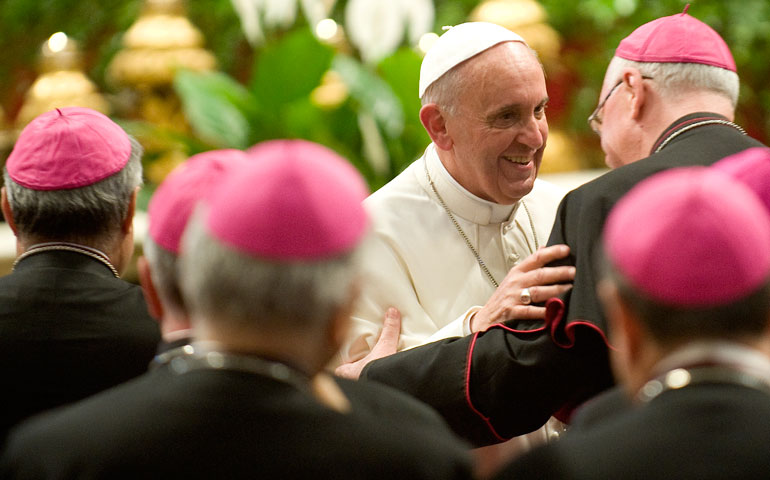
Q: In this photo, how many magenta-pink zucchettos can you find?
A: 6